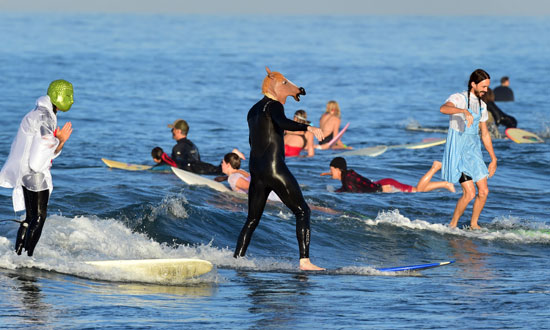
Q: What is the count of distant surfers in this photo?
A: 8